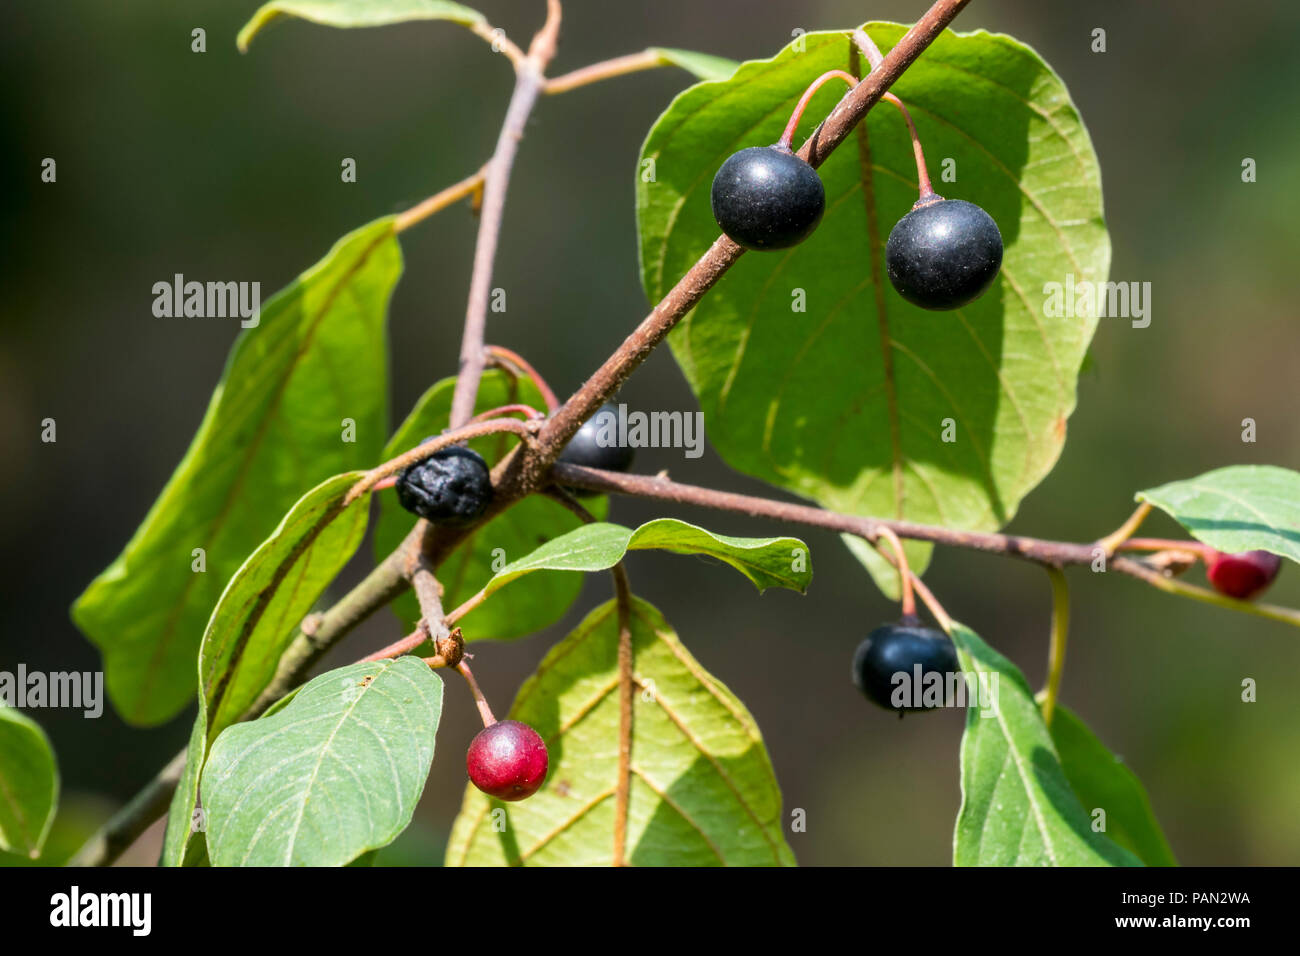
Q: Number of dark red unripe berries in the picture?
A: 2